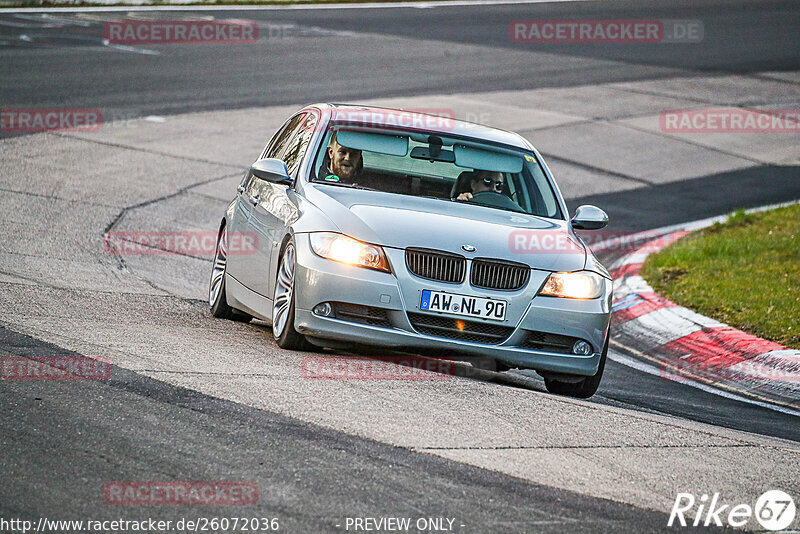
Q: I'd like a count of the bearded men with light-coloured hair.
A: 1